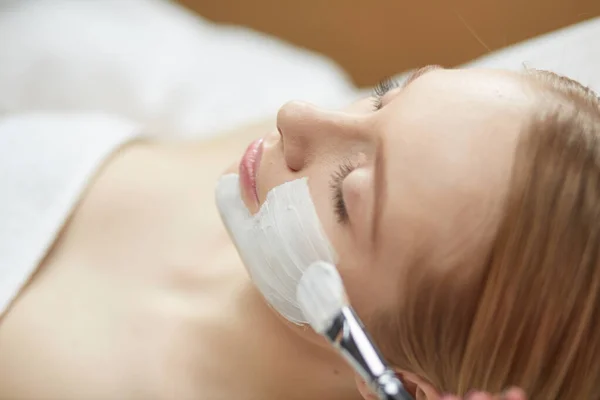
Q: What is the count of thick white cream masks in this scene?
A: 1